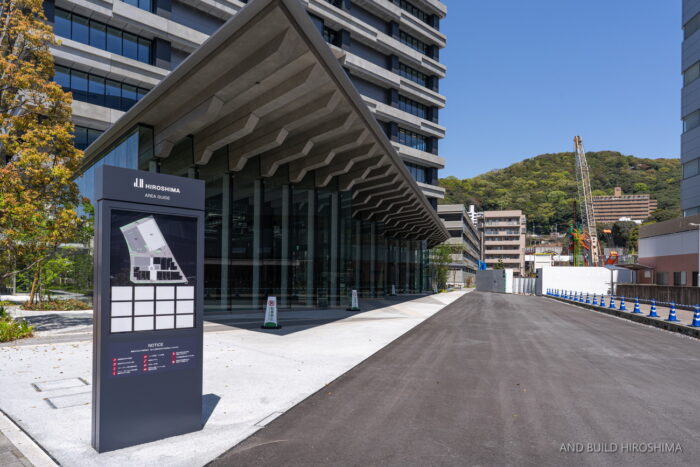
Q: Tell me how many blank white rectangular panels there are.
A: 12